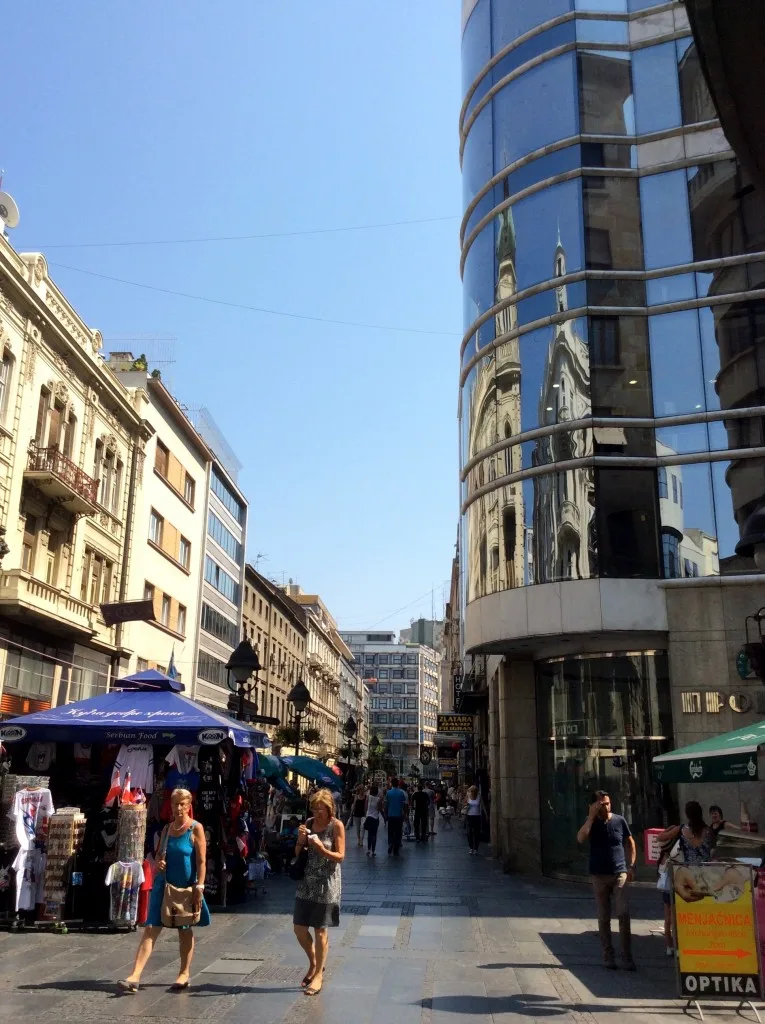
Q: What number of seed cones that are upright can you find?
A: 0